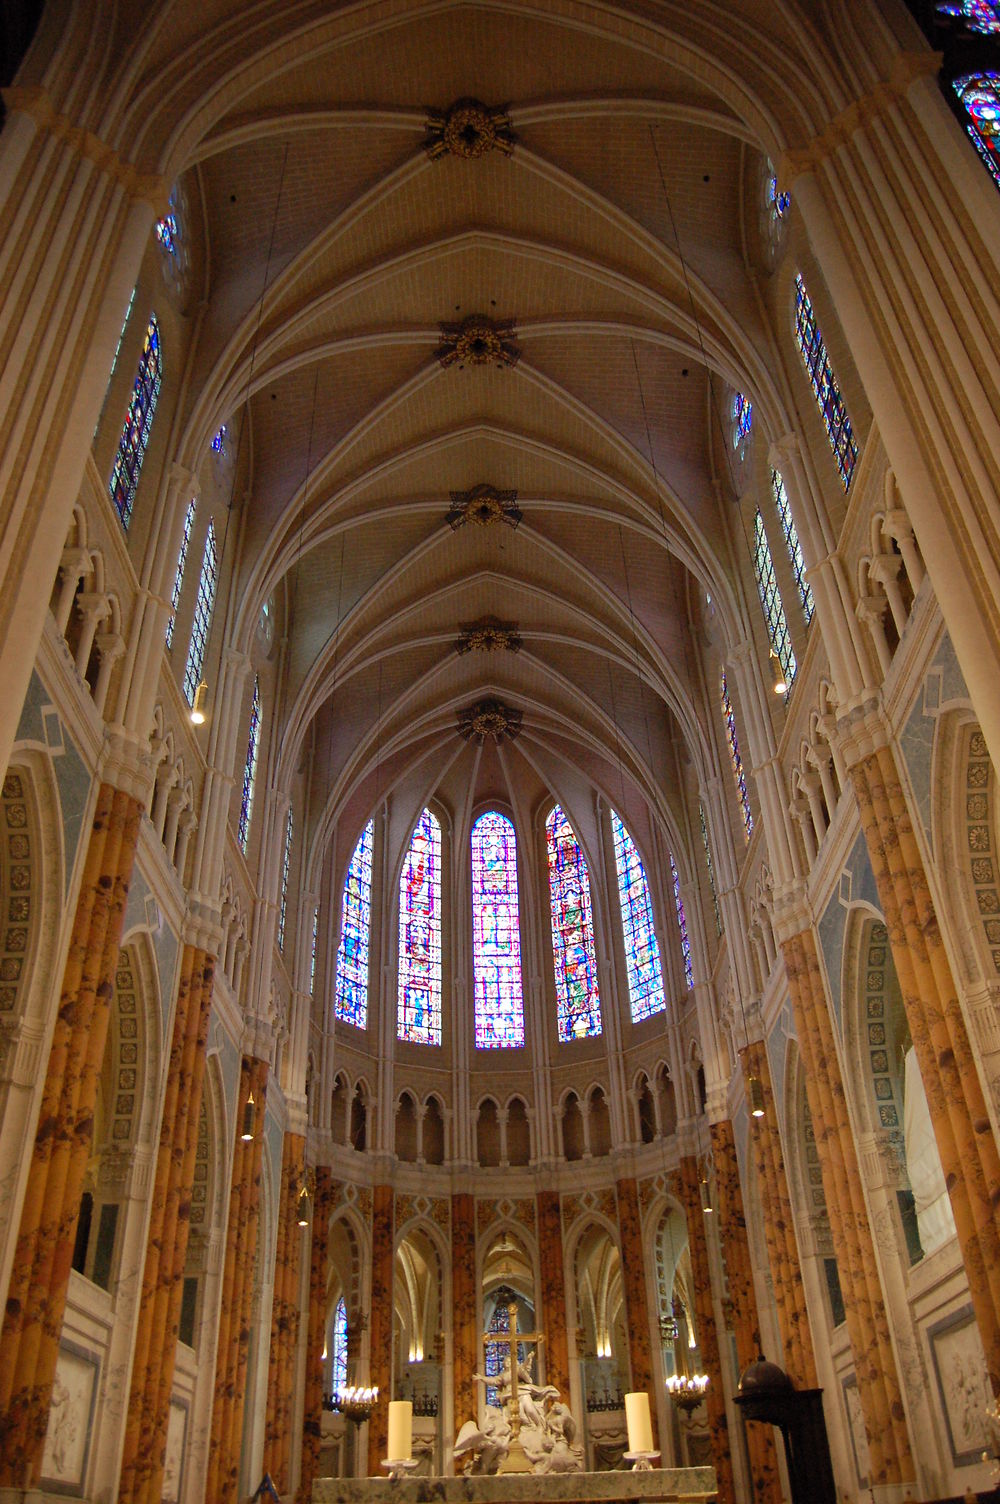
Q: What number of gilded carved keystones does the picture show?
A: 5